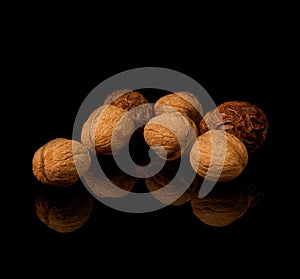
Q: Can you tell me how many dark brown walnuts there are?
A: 2